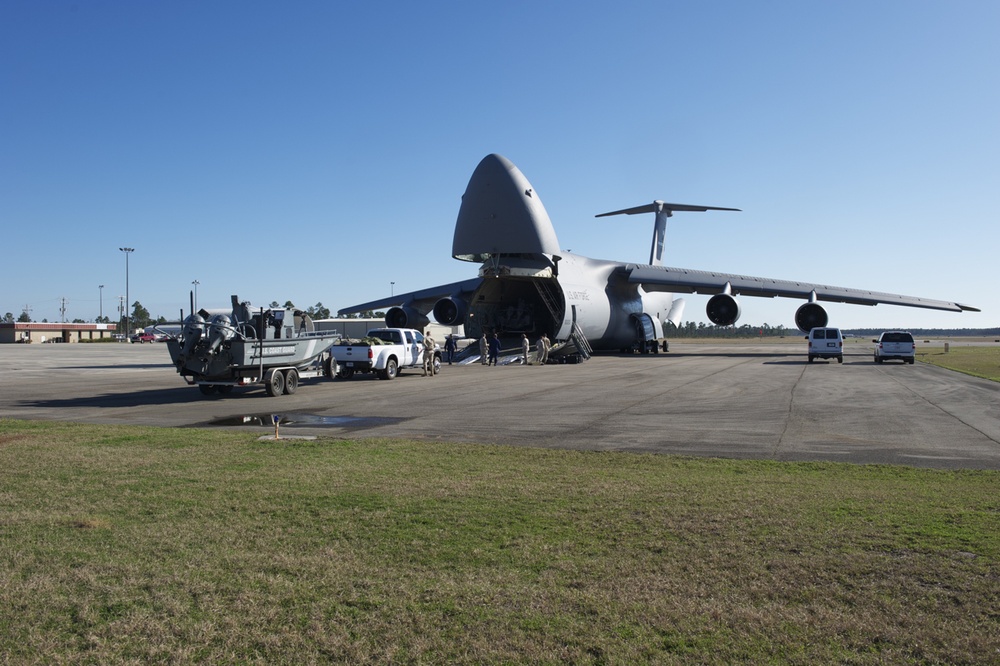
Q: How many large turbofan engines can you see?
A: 4